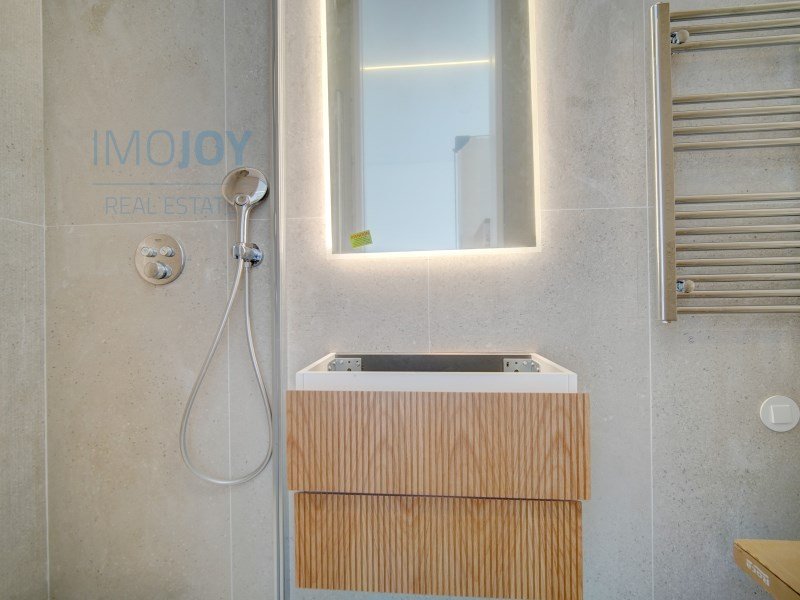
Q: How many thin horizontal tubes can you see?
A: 15